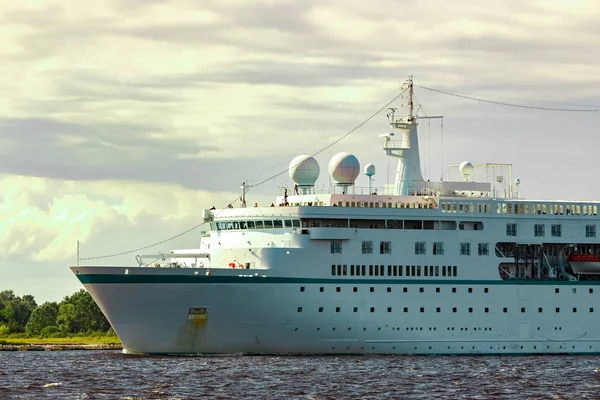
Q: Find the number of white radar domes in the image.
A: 4